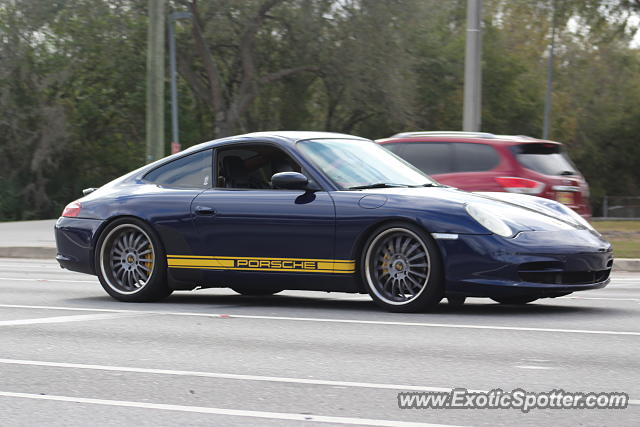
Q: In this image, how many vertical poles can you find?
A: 4